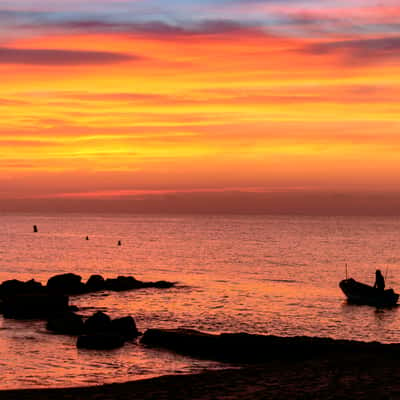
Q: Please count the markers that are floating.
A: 3